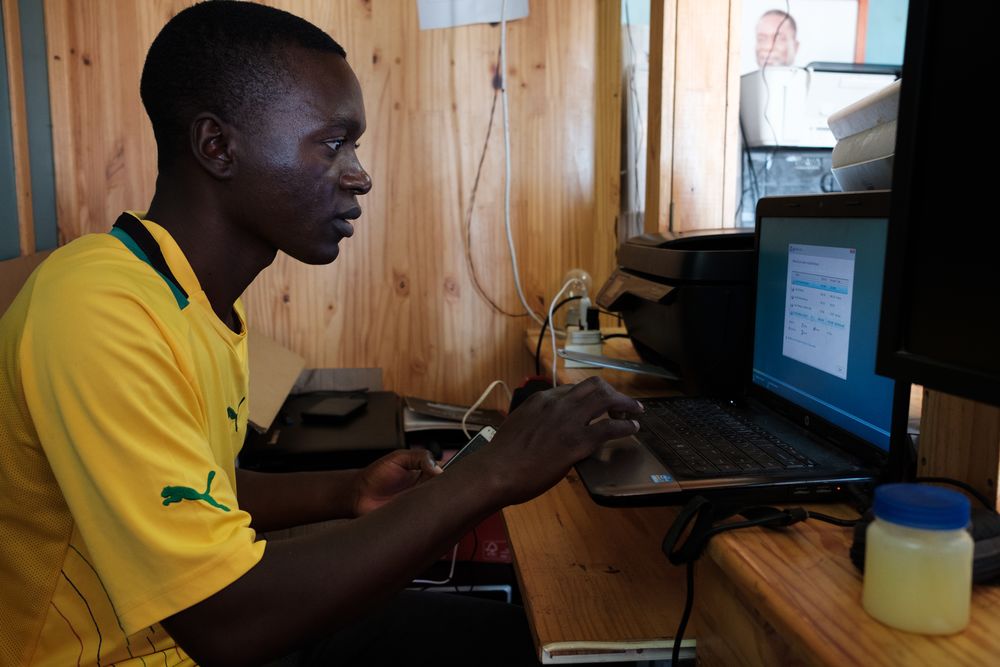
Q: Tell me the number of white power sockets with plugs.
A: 1